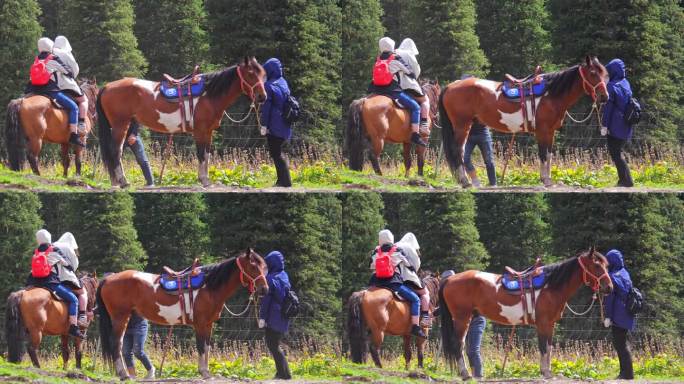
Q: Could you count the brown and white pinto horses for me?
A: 4